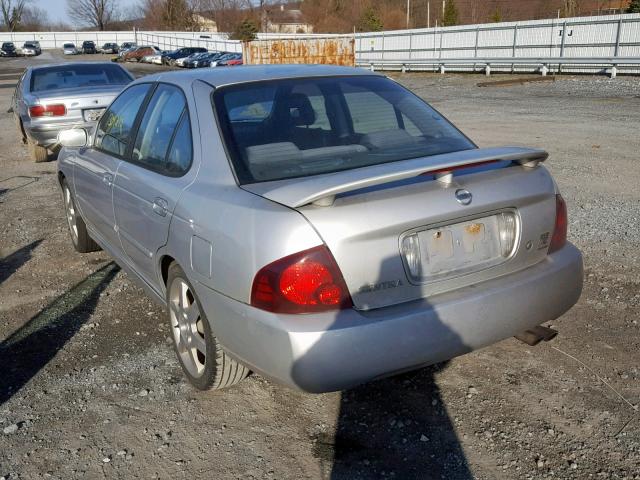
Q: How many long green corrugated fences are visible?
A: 0